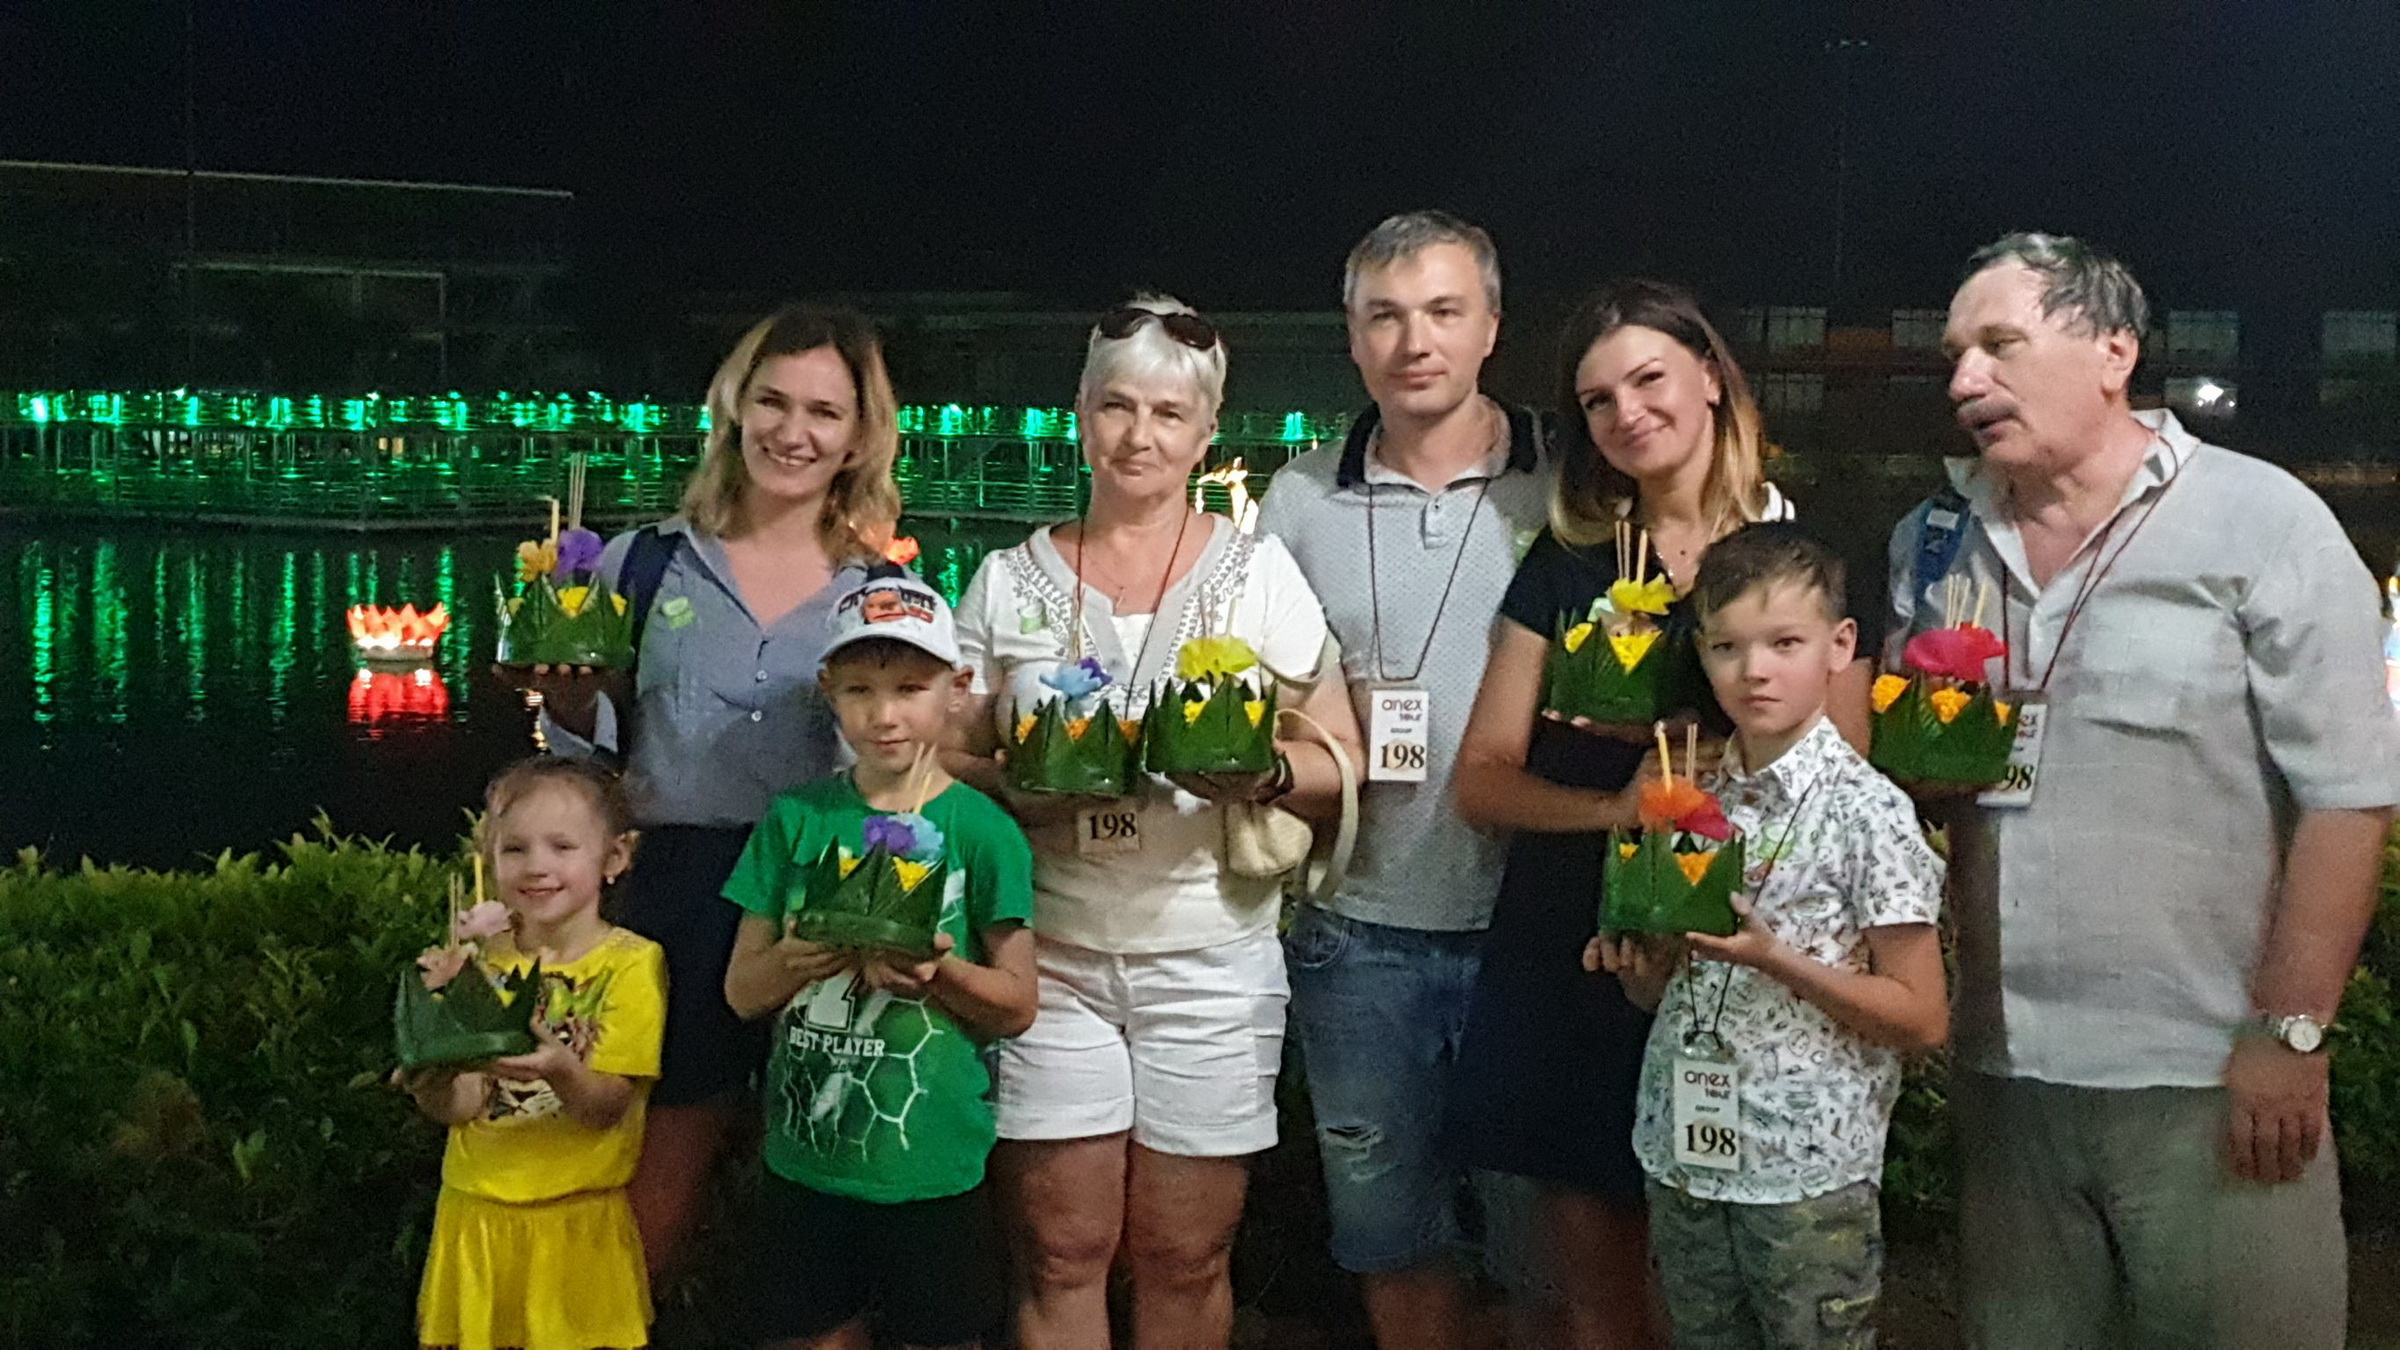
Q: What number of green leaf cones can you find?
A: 8